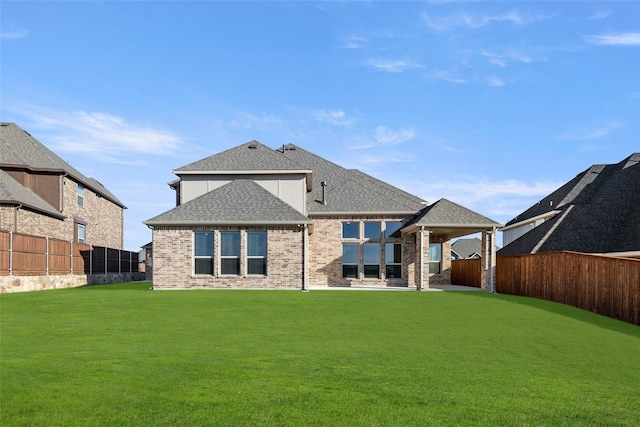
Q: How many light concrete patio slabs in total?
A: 1